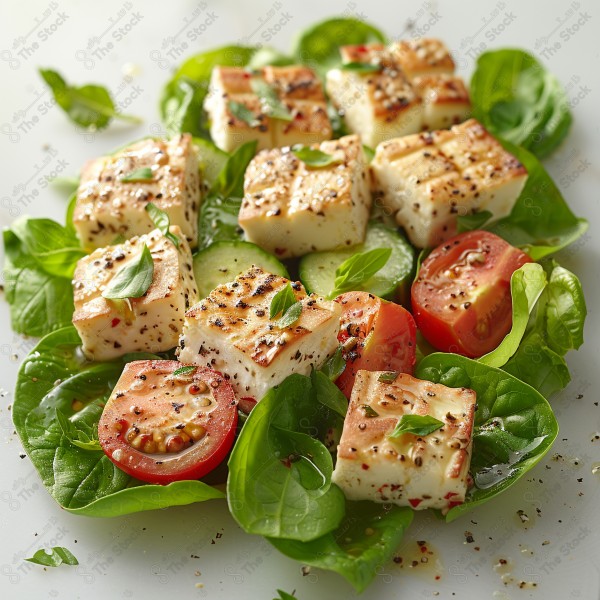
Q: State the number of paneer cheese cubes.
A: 8